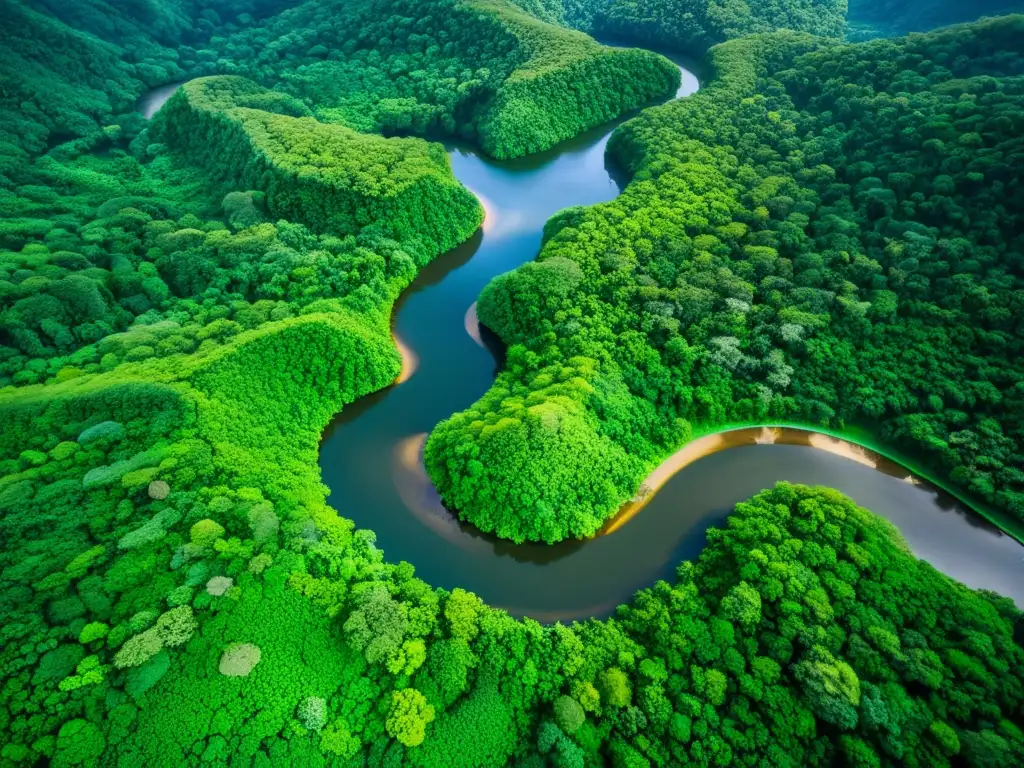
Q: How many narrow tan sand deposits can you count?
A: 5